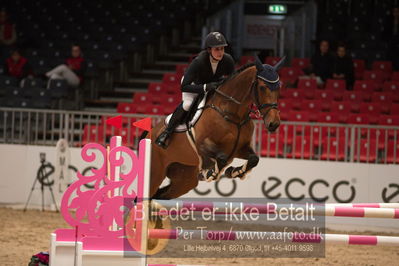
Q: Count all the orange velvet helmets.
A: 0